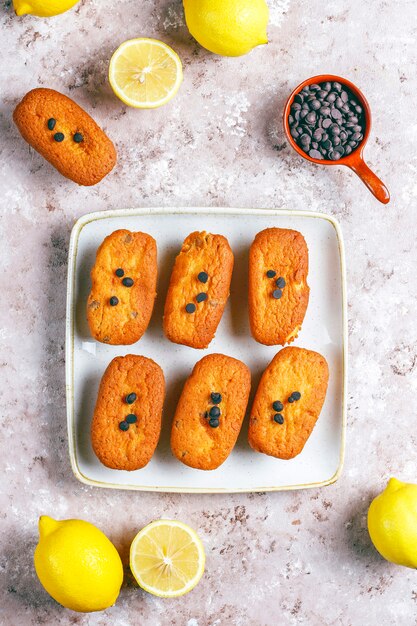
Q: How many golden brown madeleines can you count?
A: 7